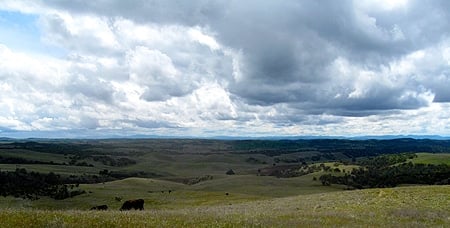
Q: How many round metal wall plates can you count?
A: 0